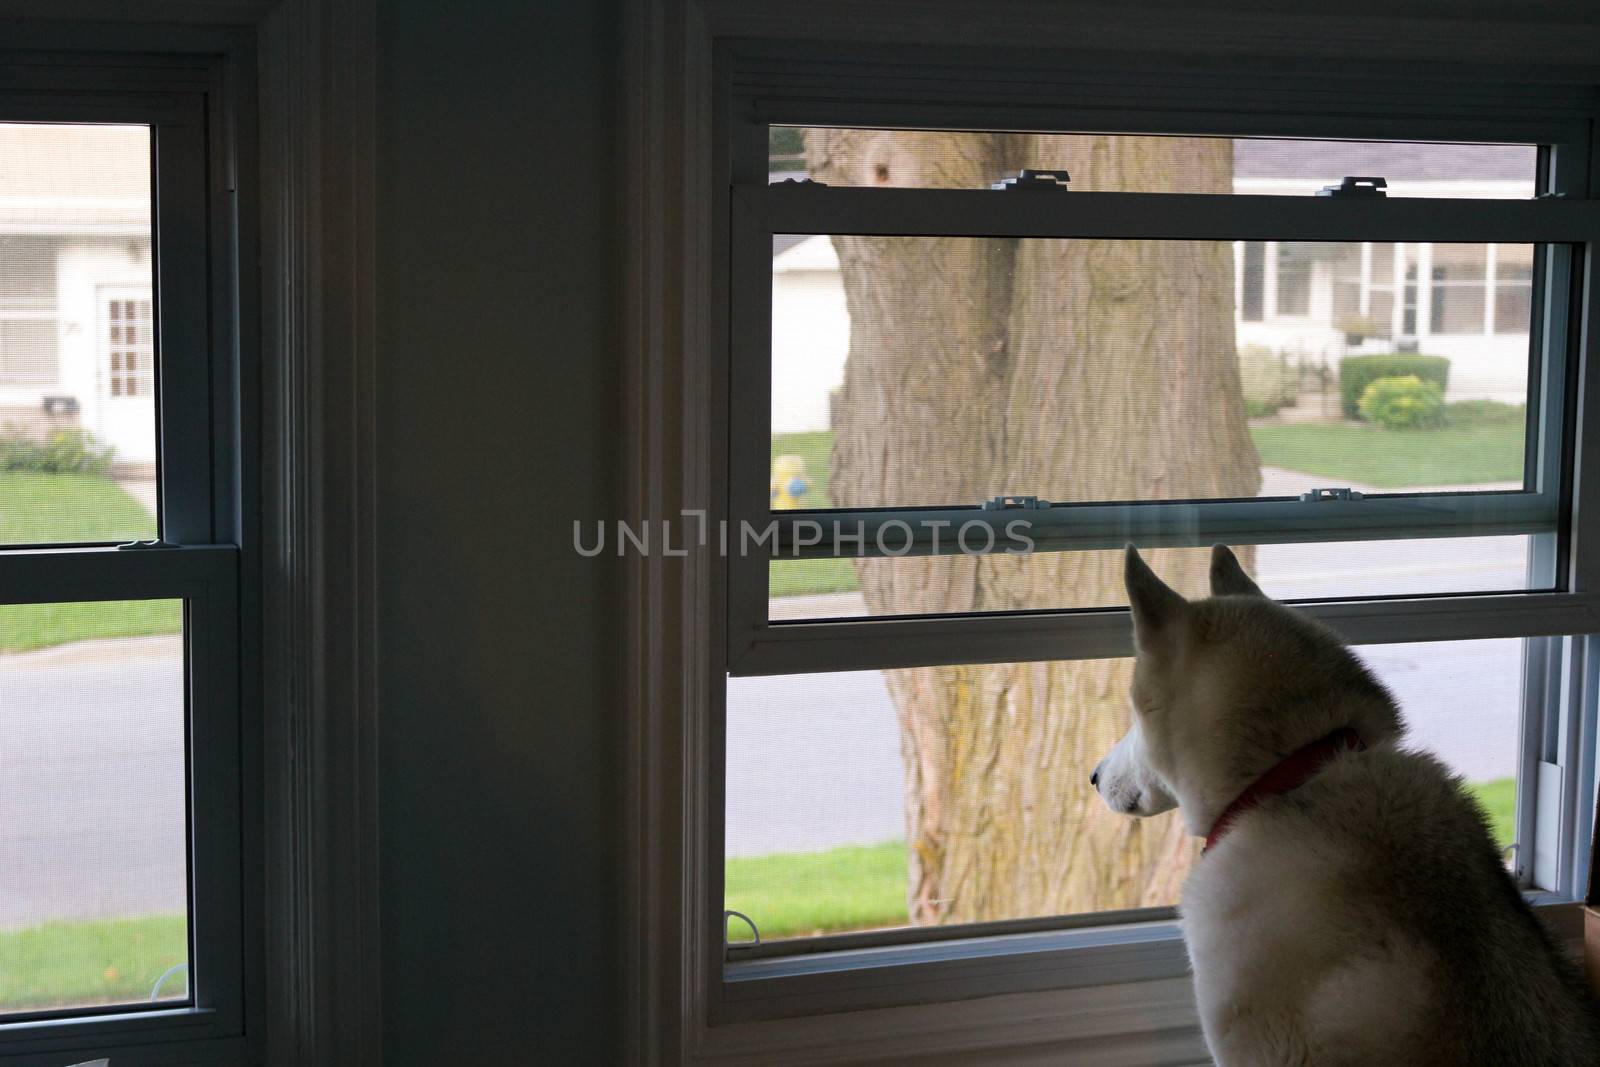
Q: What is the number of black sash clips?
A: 2